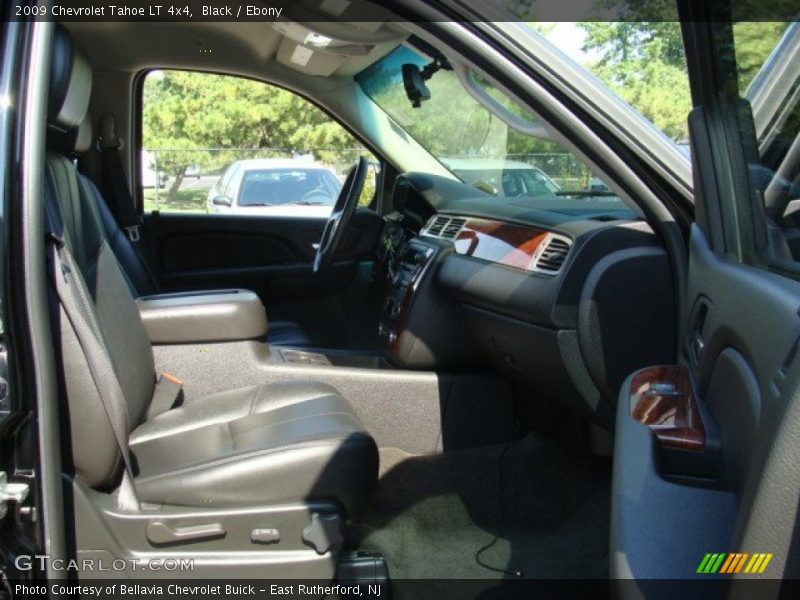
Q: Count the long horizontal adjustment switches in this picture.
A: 1